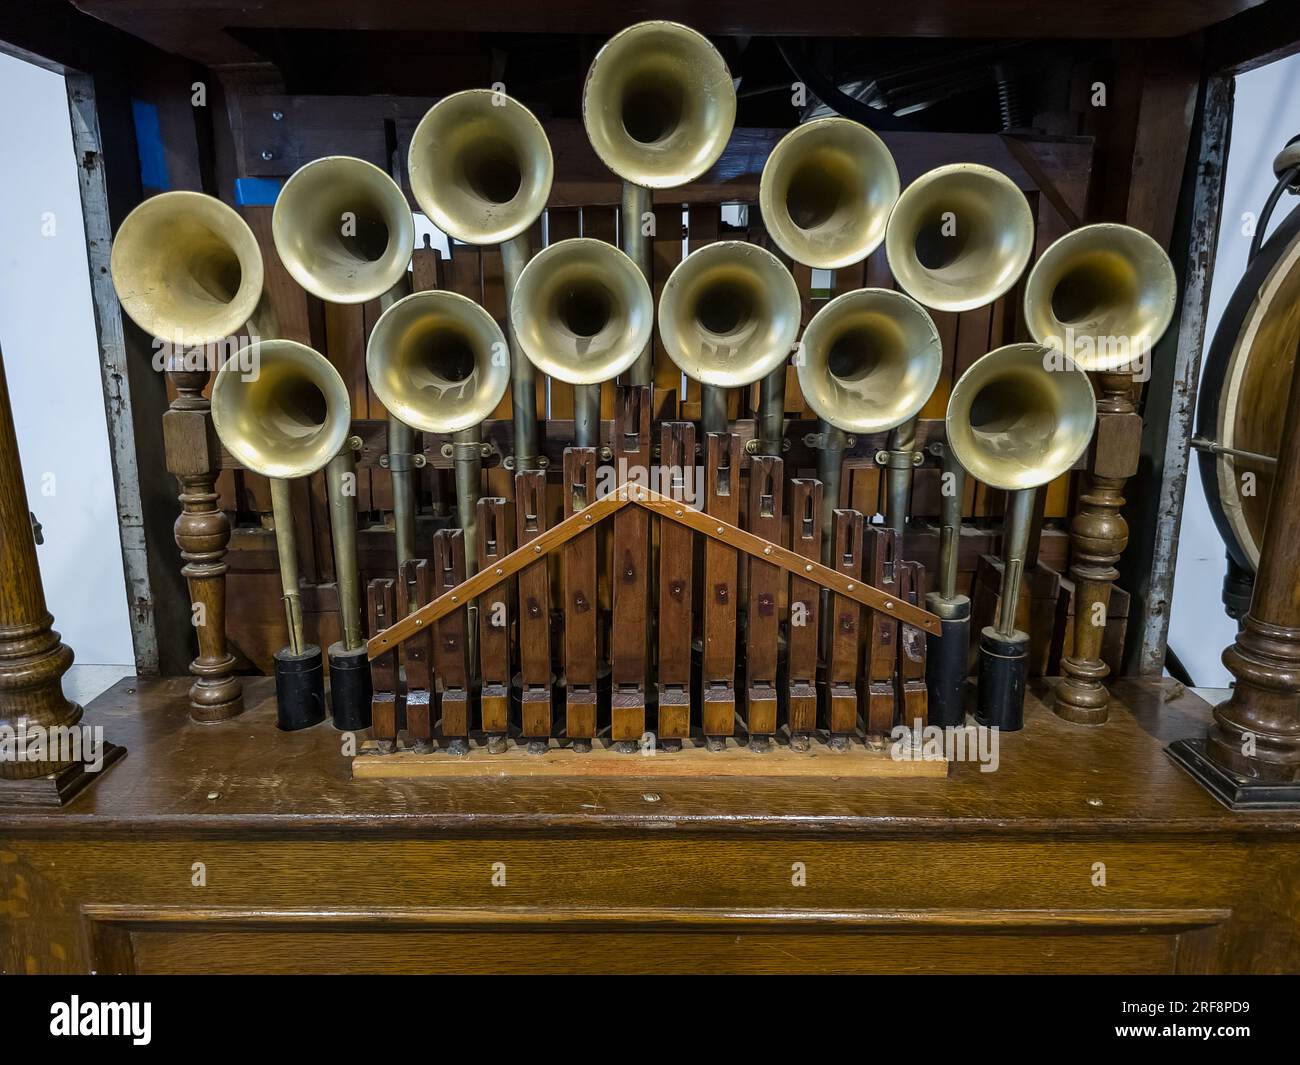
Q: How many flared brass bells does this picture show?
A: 13